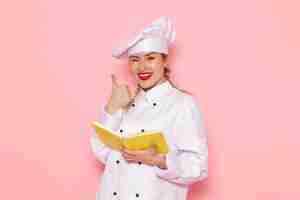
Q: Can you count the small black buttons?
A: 8